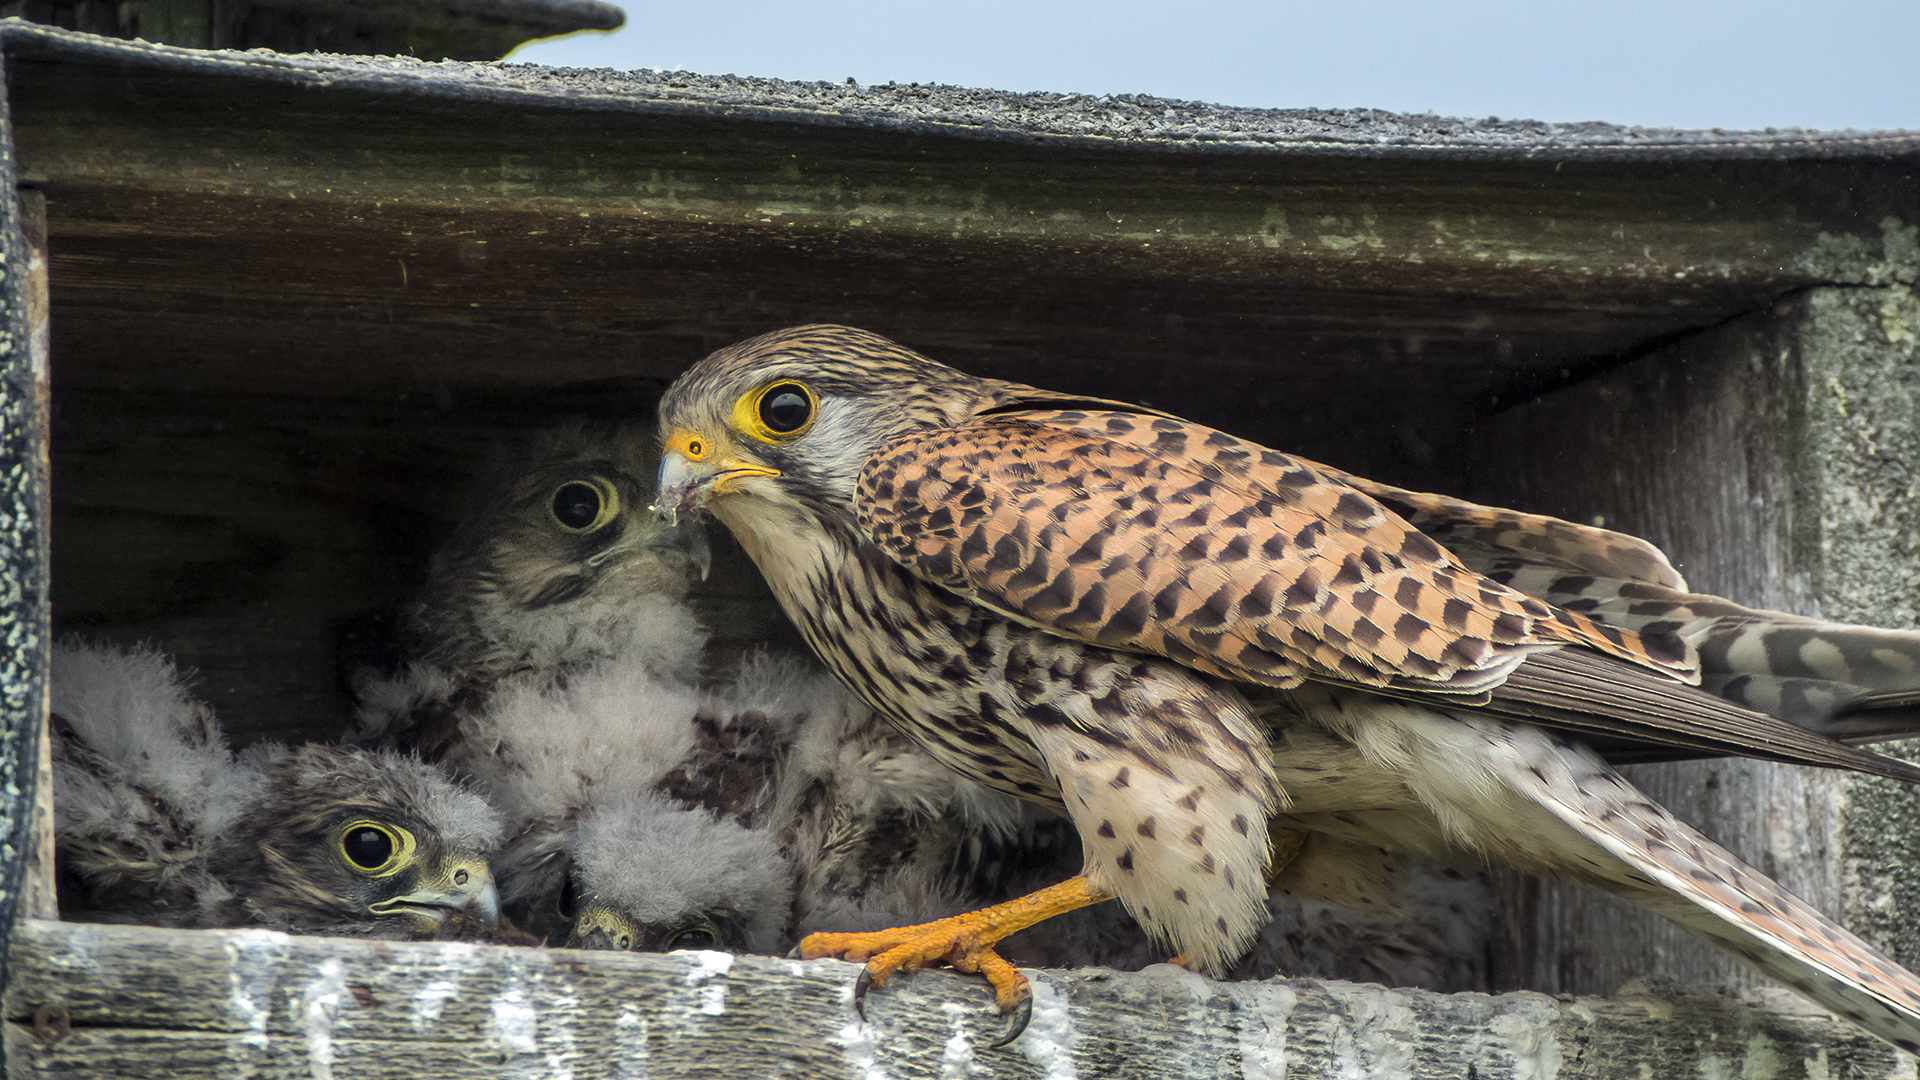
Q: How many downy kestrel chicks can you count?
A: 3